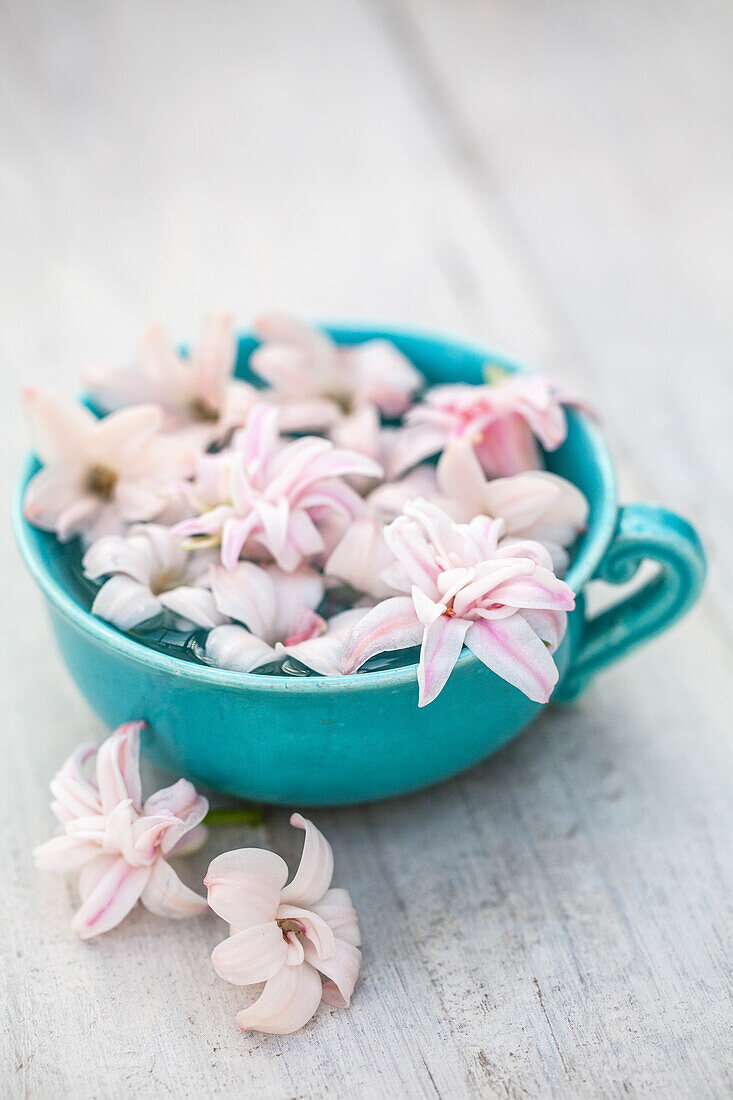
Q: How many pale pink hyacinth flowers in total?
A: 11